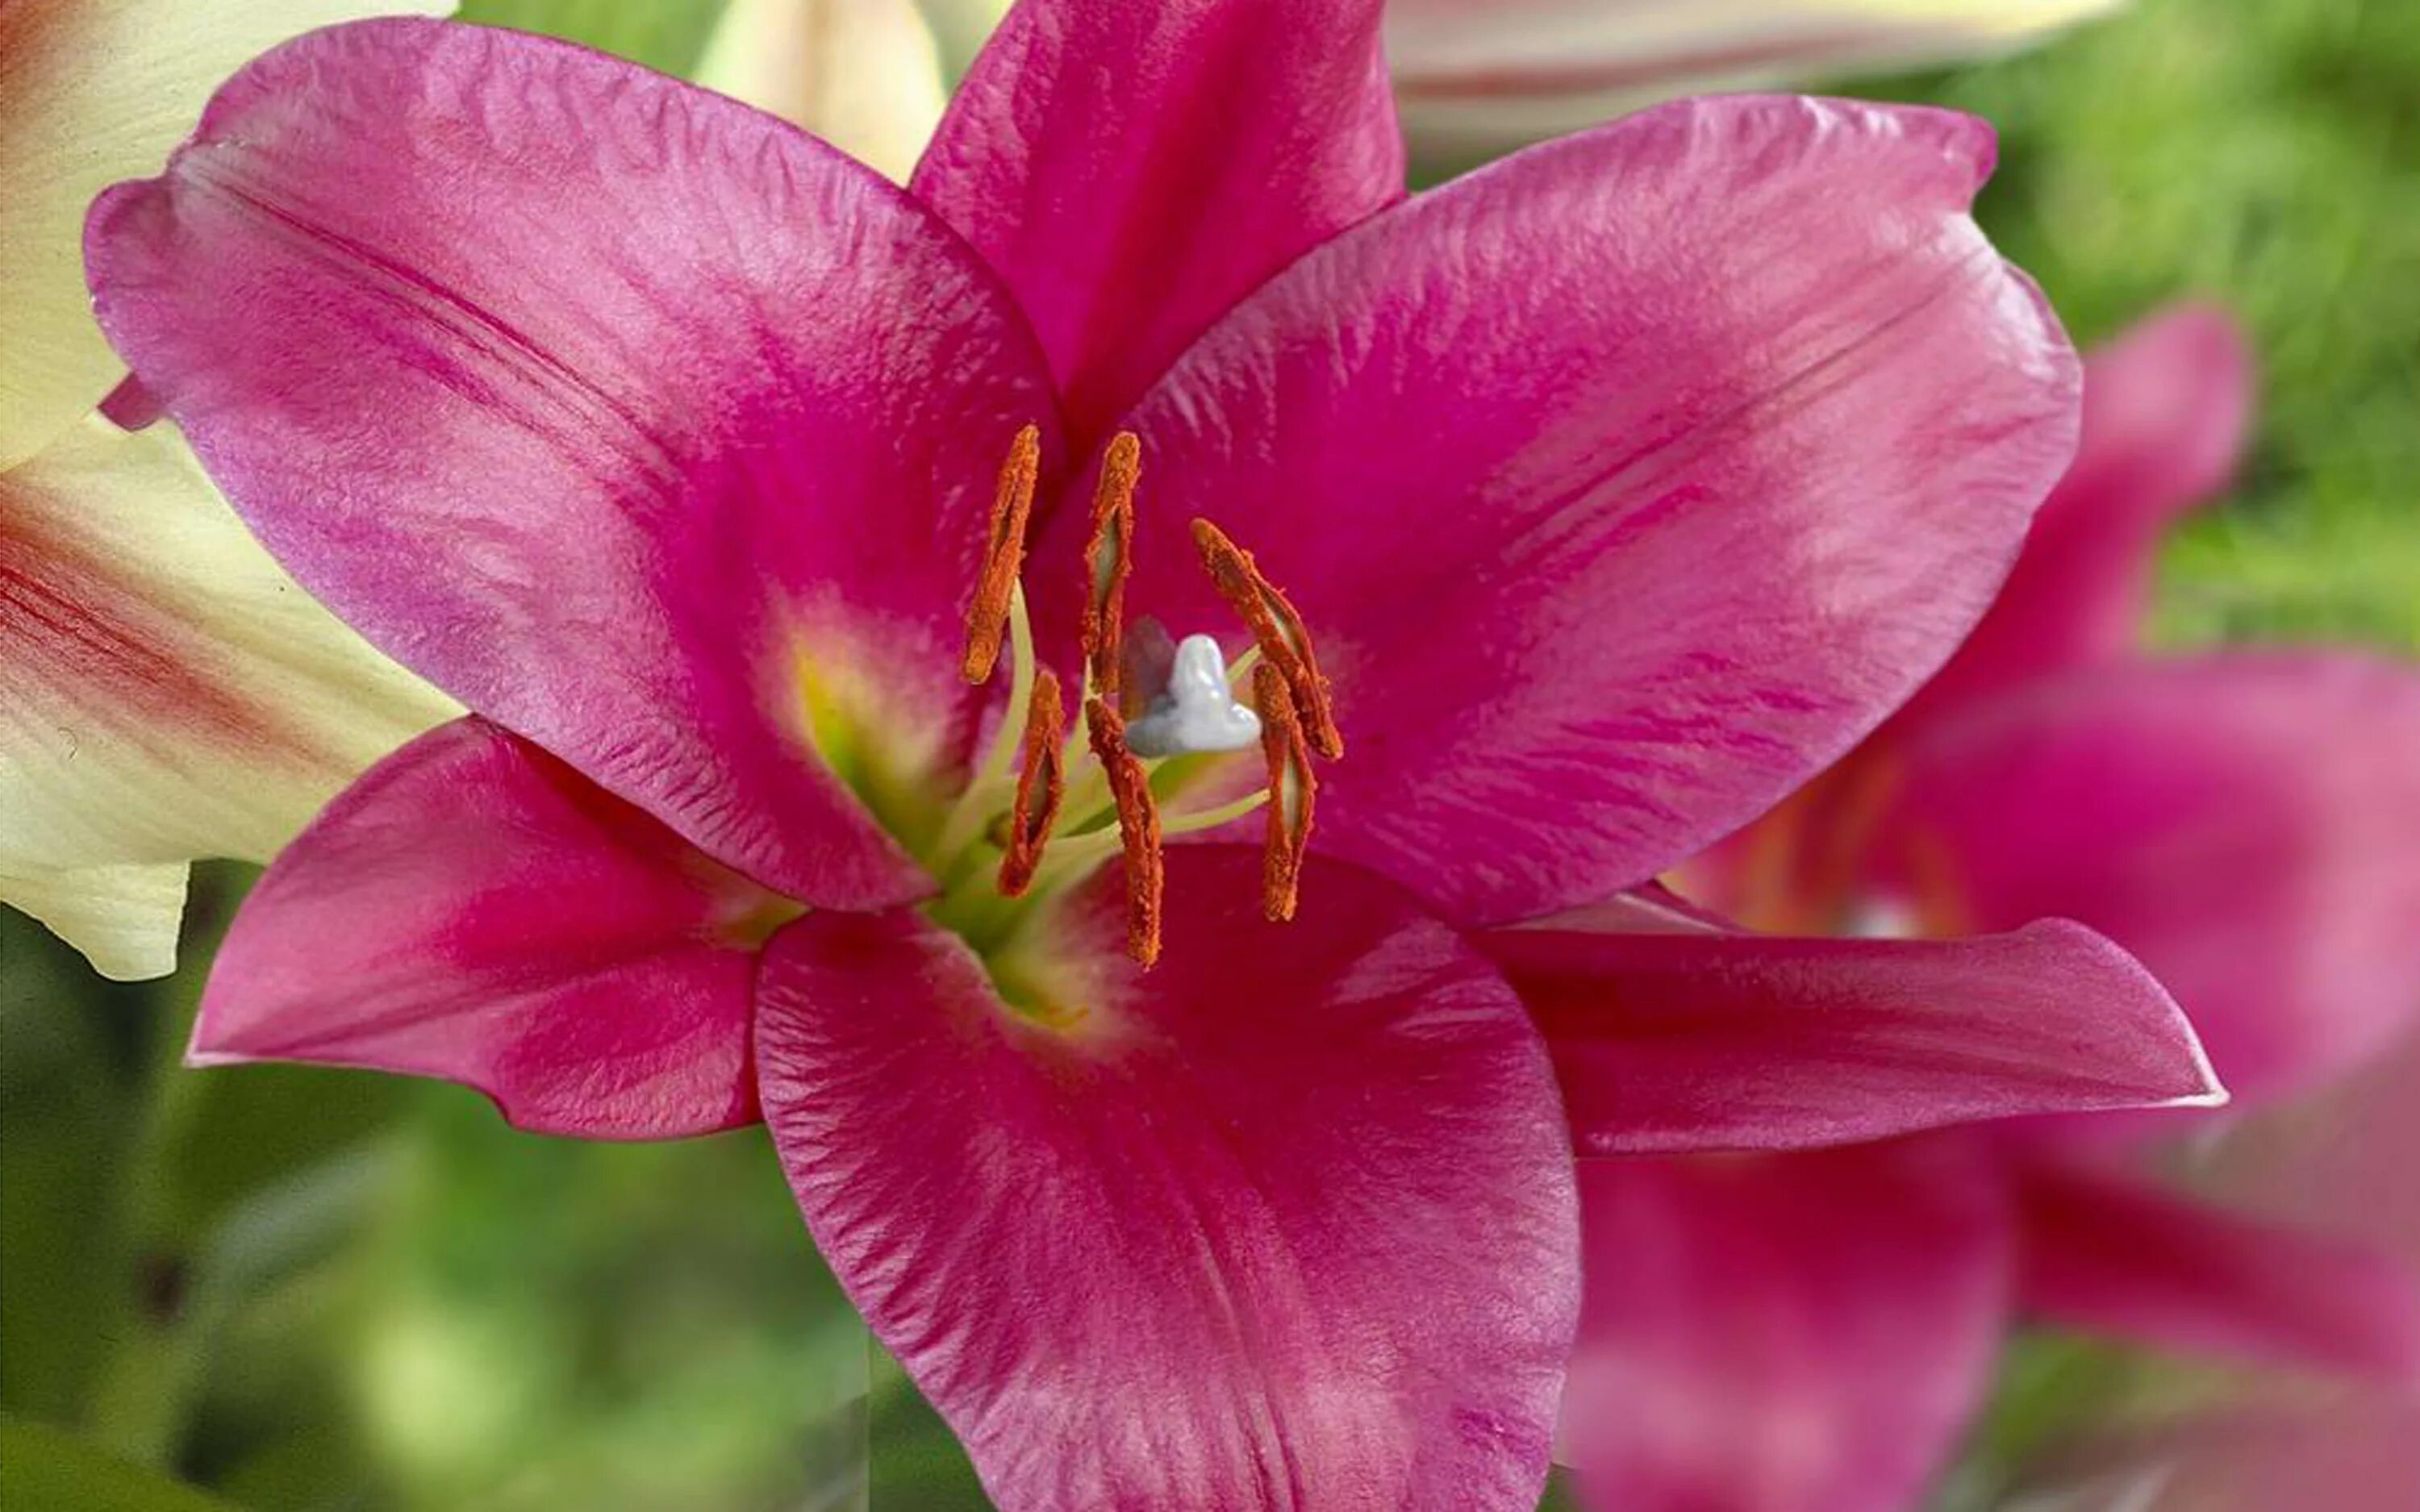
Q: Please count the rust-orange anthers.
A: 6